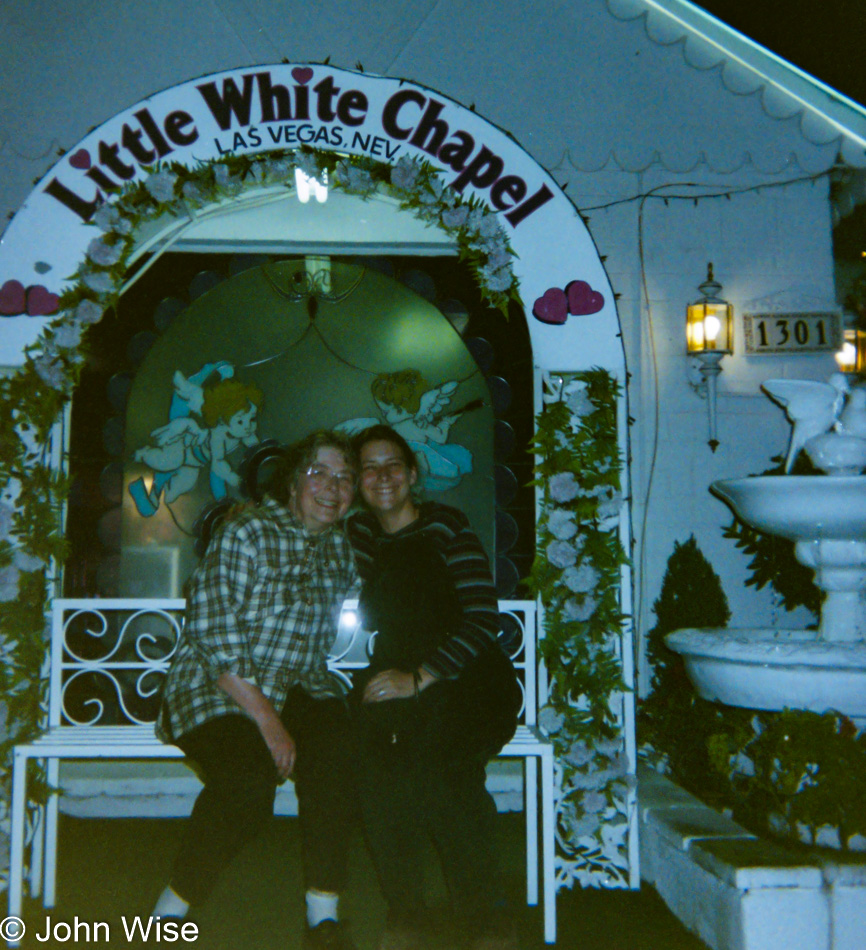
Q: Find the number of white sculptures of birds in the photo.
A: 1